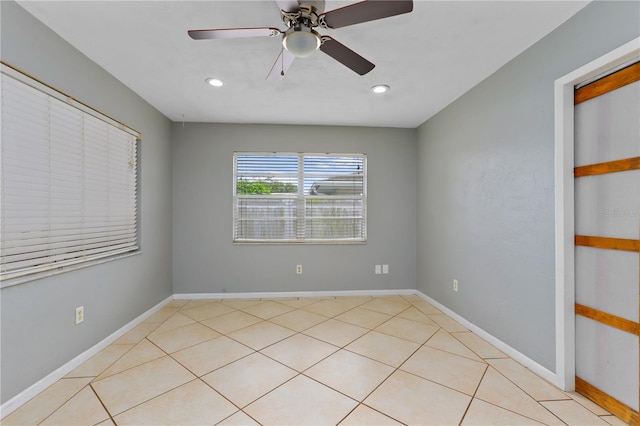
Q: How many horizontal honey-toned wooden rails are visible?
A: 5